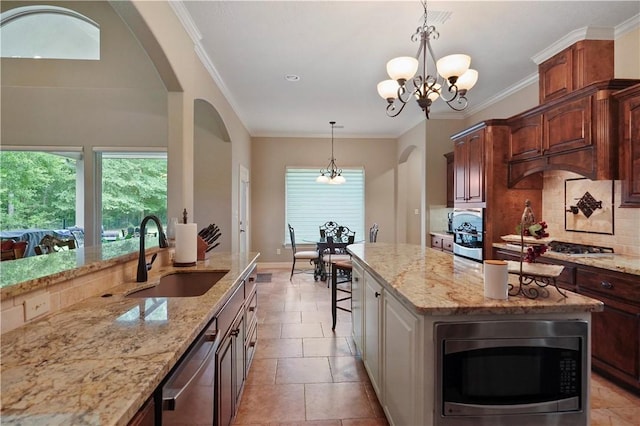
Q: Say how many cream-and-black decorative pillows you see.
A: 0